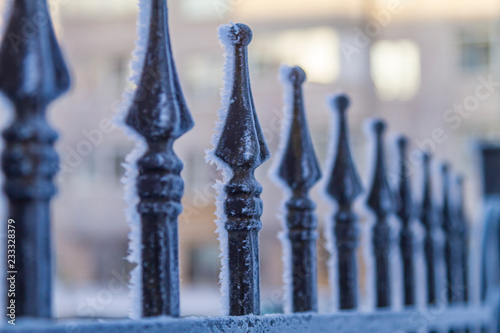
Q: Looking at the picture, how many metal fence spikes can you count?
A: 10